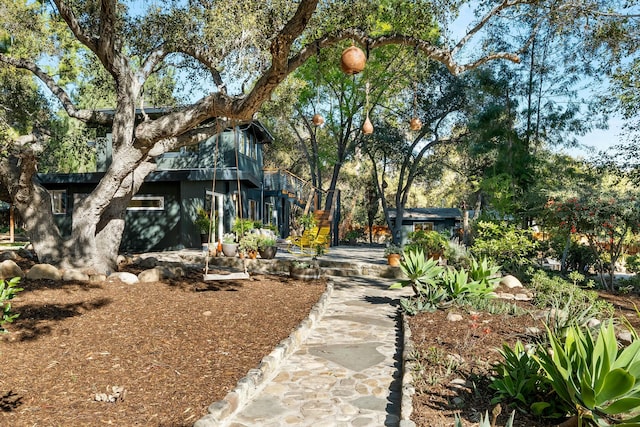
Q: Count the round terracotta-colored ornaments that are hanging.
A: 4